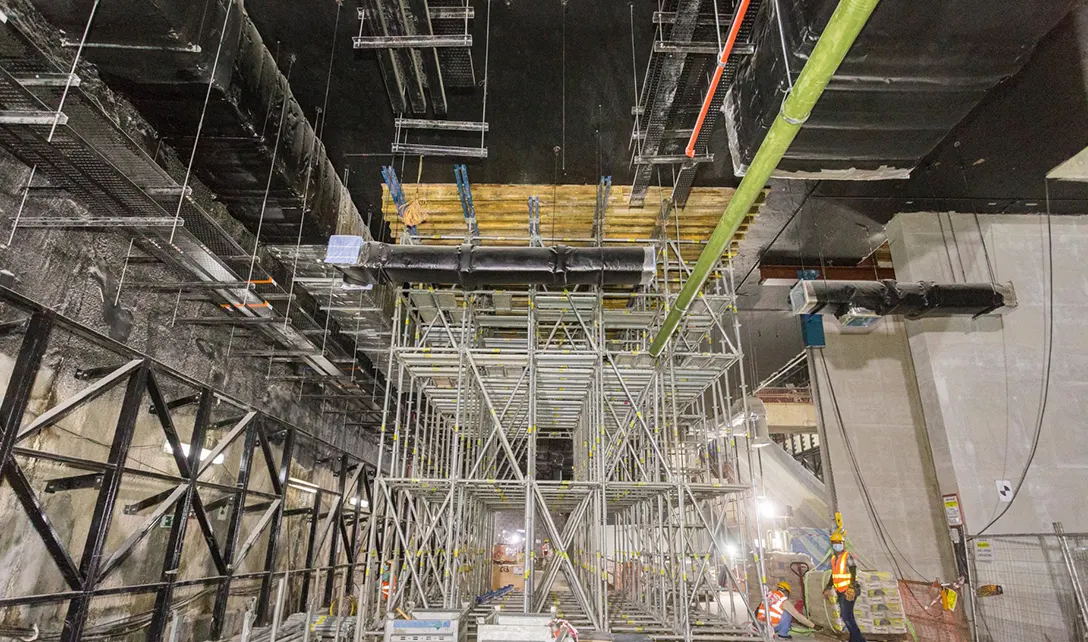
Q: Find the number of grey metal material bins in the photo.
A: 2